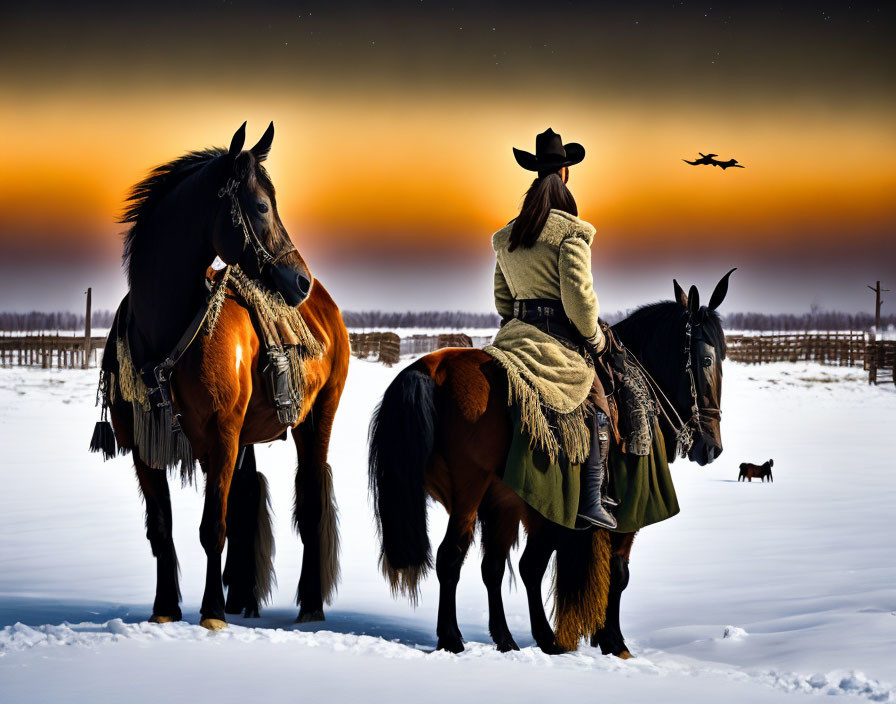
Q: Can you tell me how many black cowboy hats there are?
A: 1